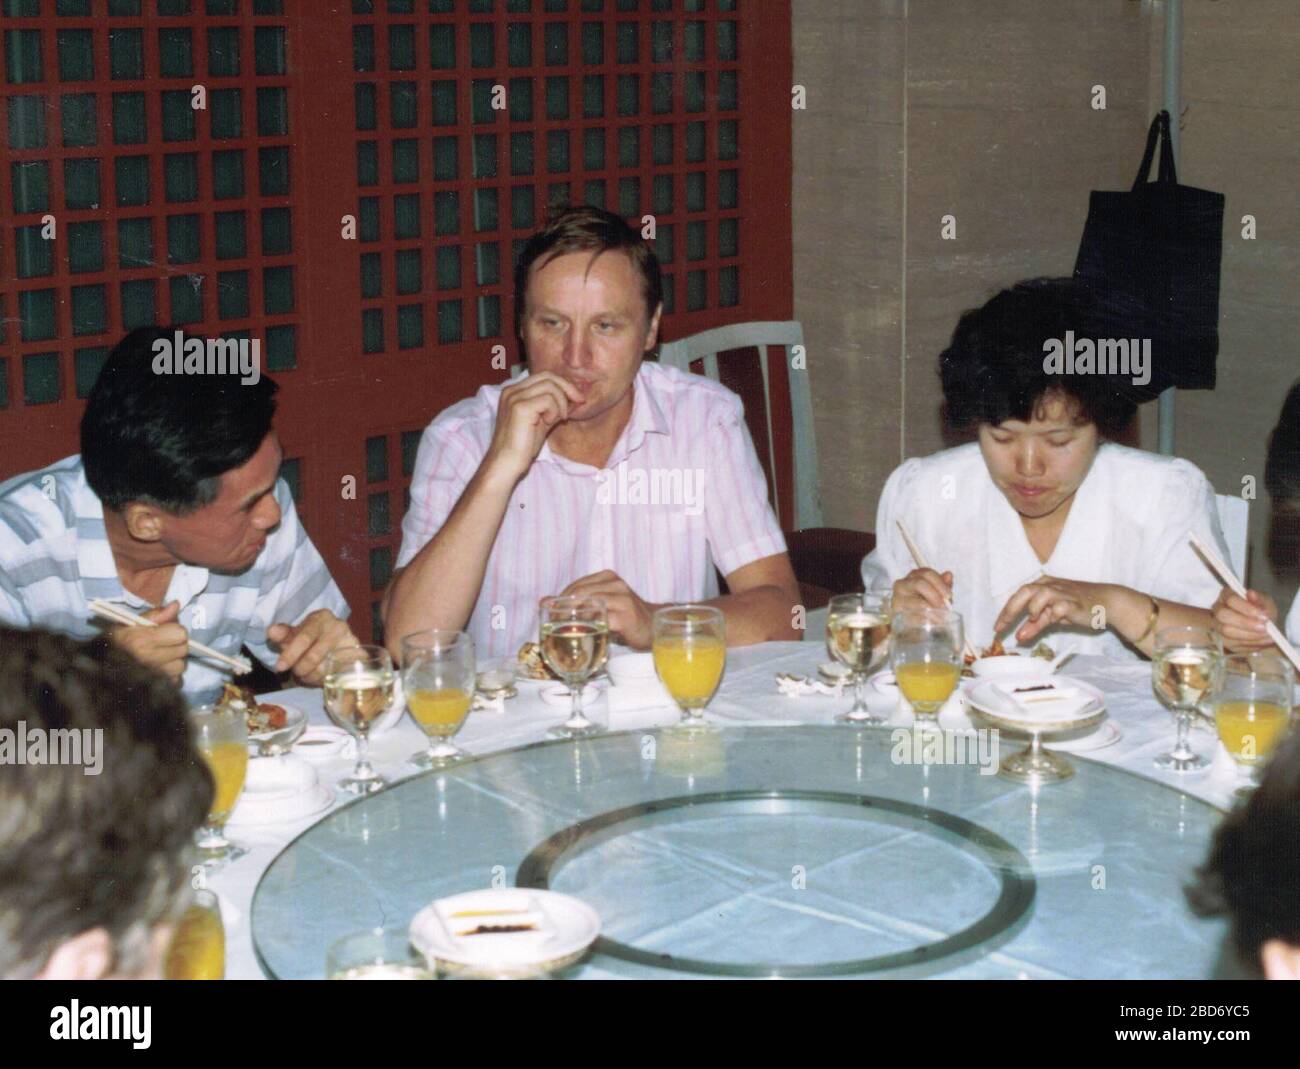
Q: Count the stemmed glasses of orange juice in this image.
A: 6